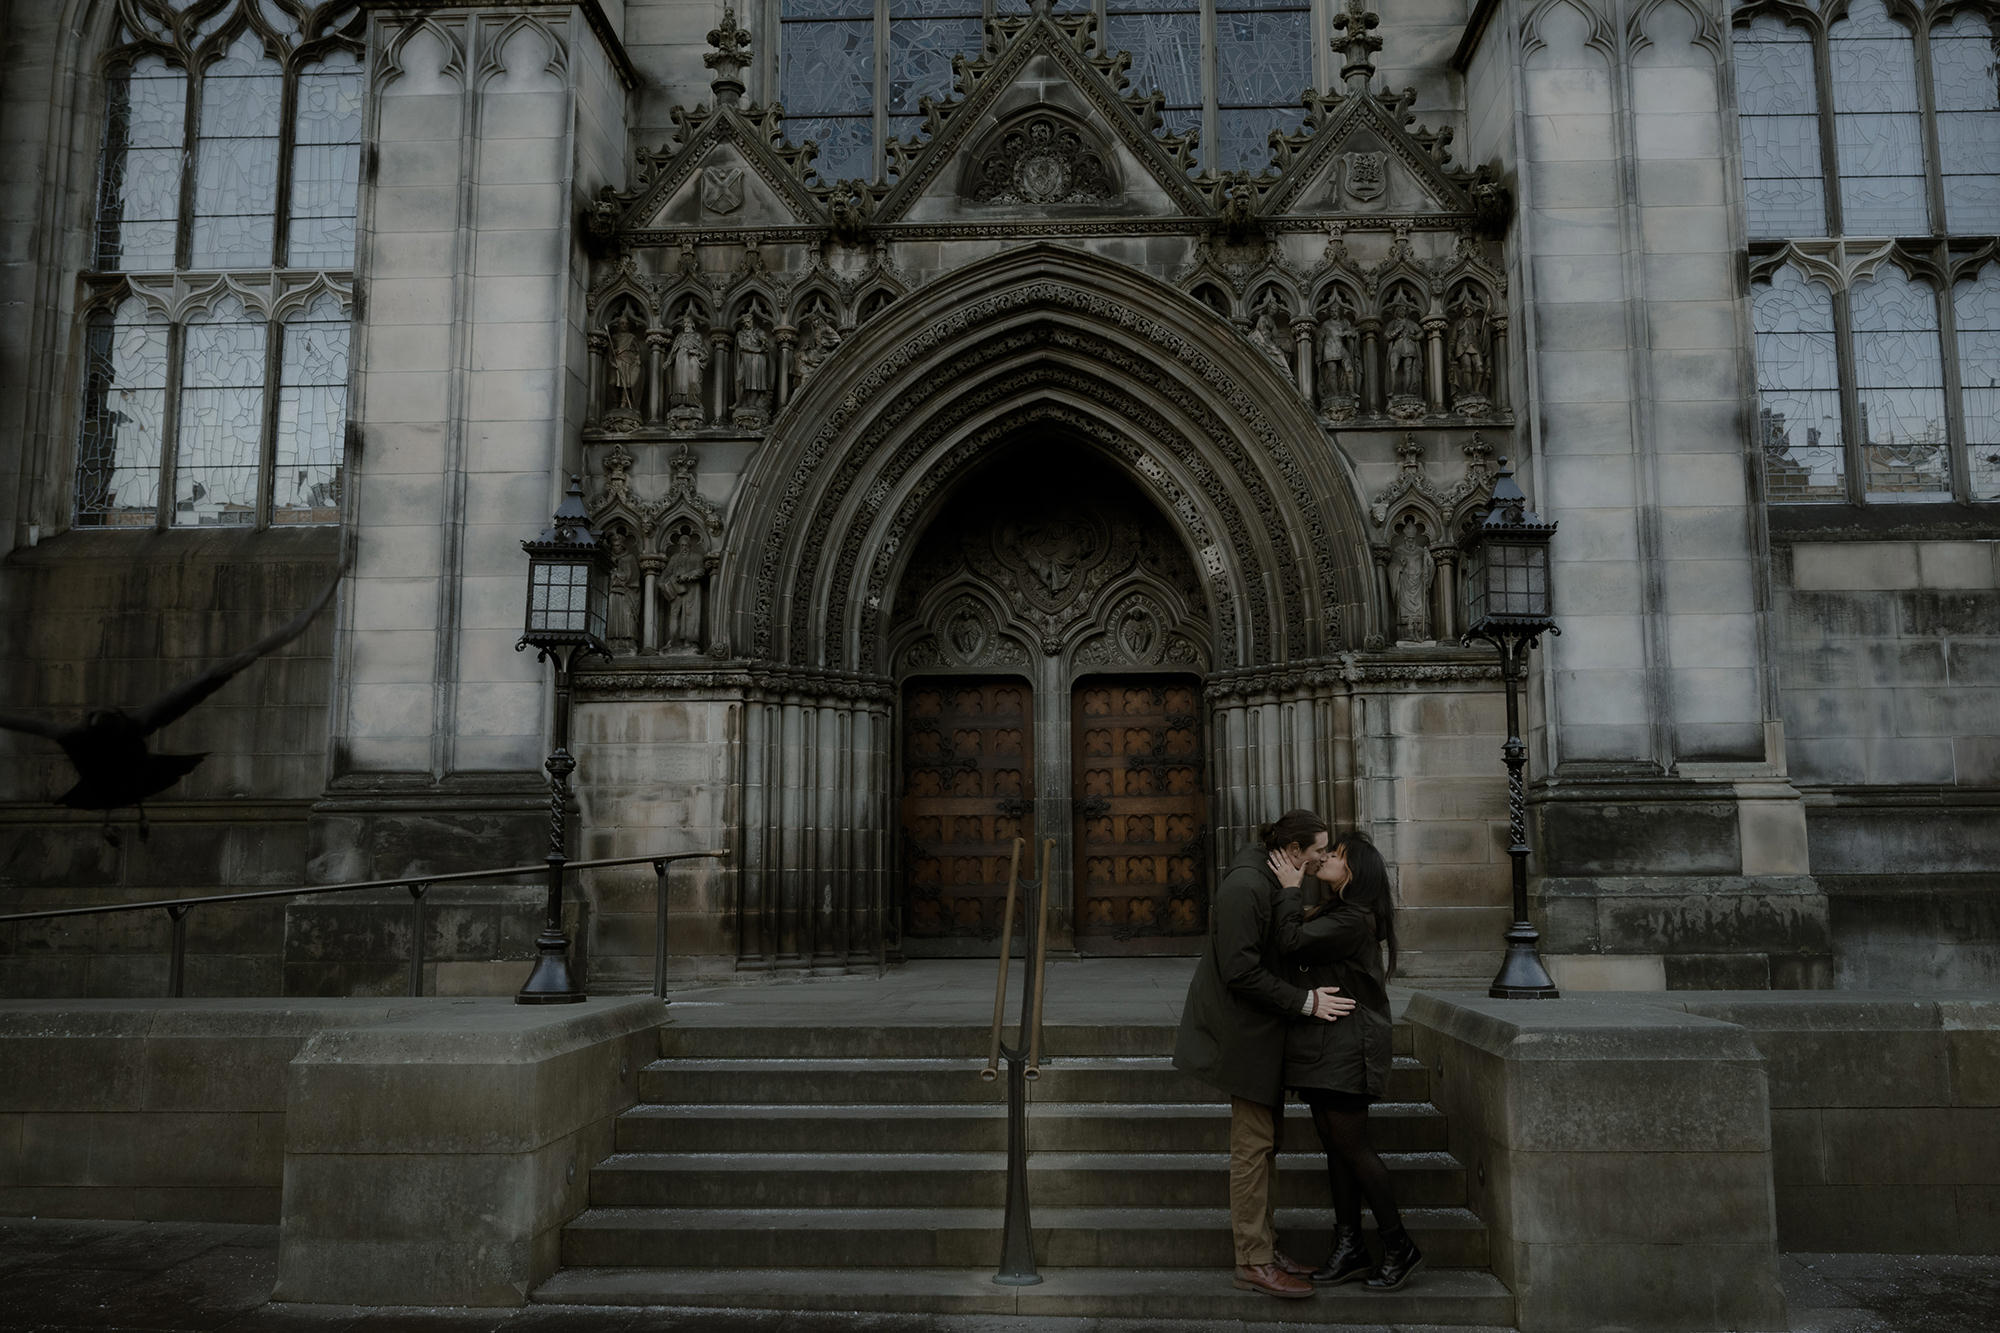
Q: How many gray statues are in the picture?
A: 11